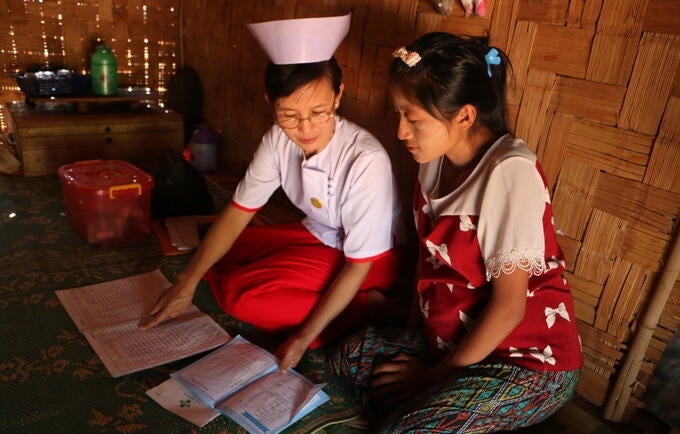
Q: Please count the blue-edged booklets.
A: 1